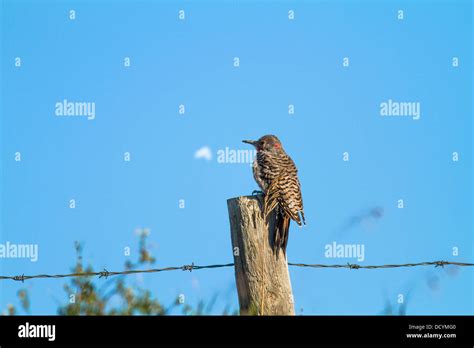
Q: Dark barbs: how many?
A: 5